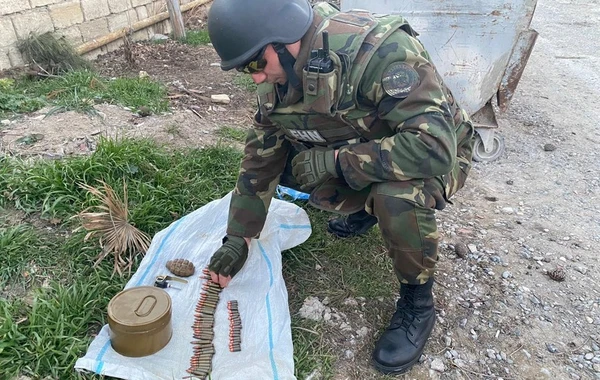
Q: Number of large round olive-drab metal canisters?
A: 1